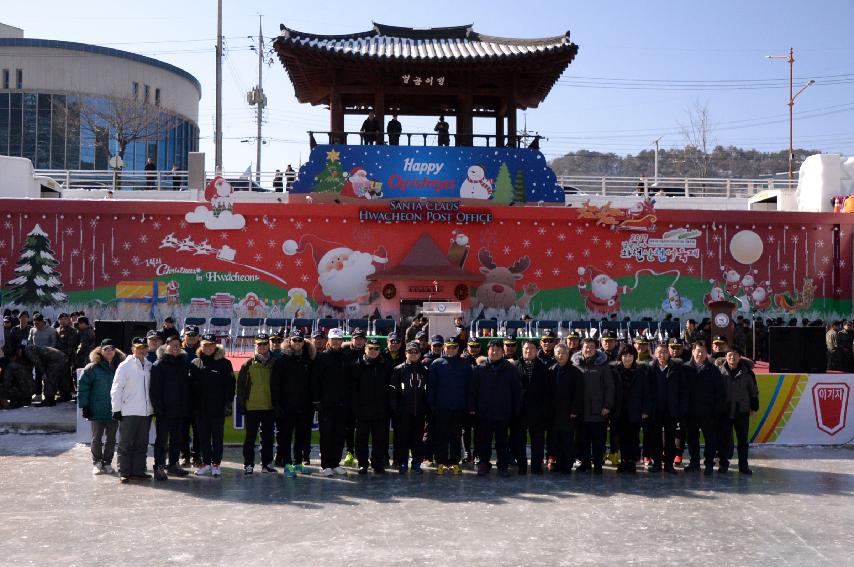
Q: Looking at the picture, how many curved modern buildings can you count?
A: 1